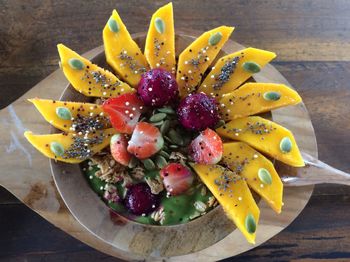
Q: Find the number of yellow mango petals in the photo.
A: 11